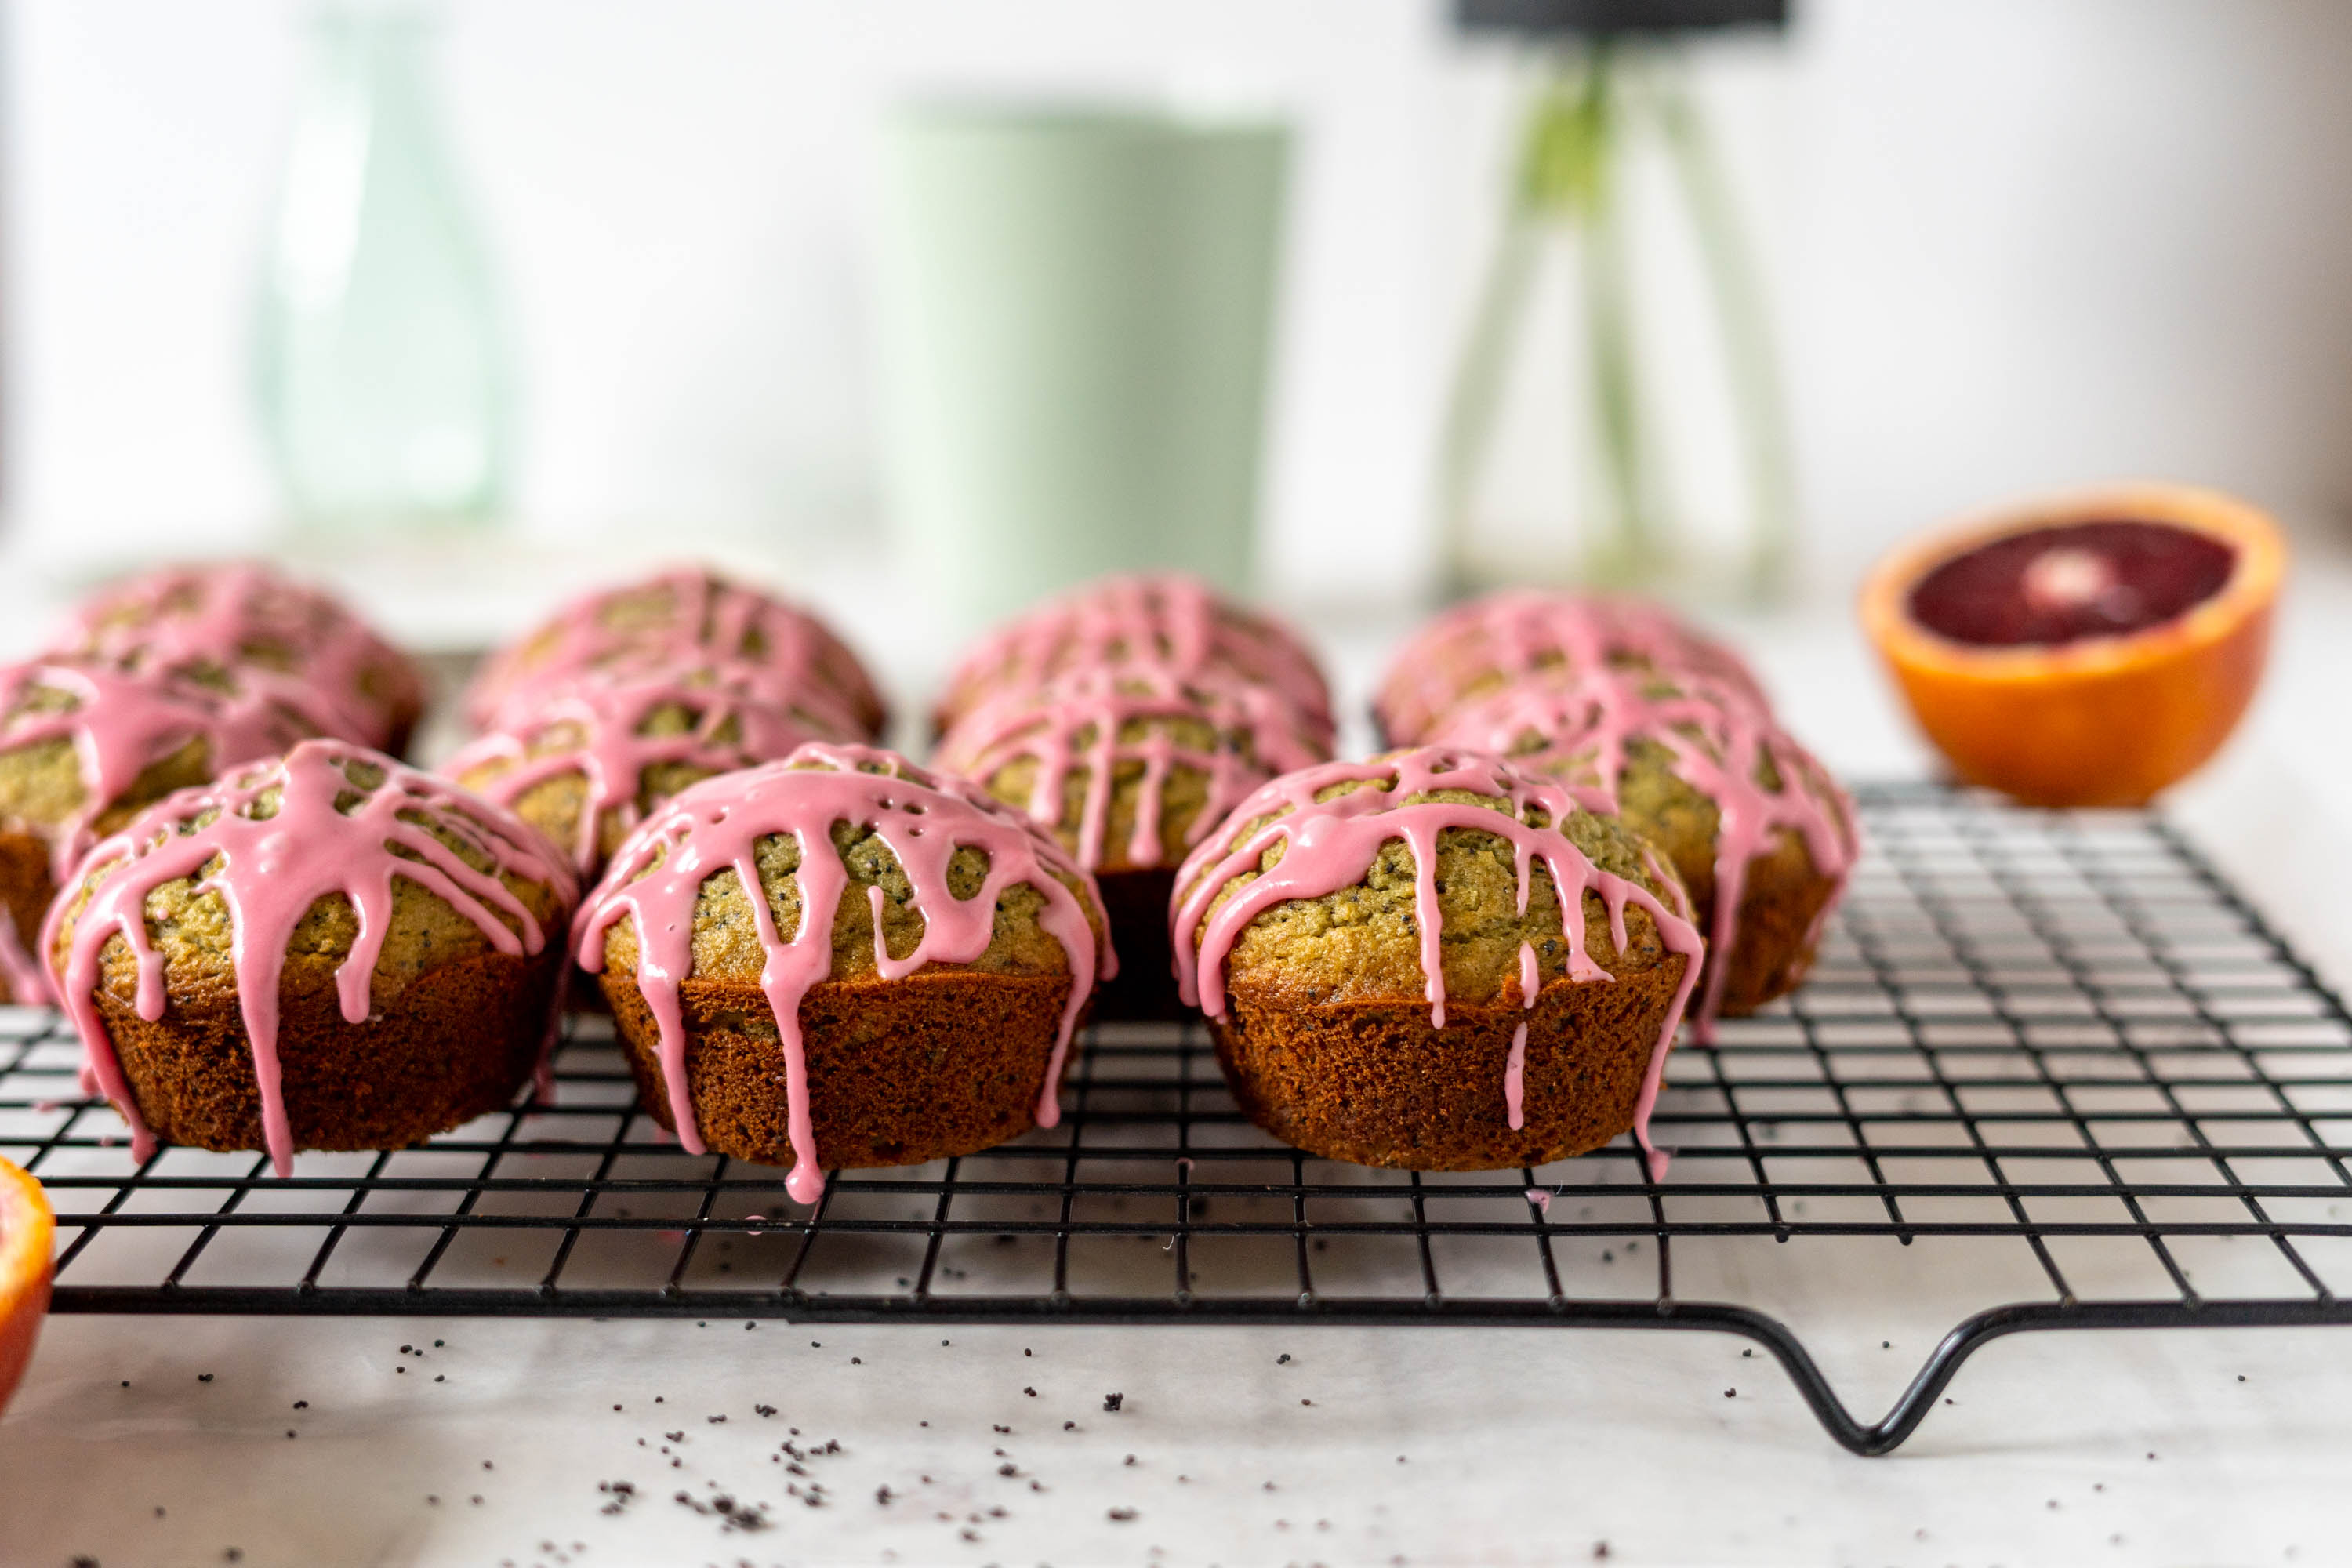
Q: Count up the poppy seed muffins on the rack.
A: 11